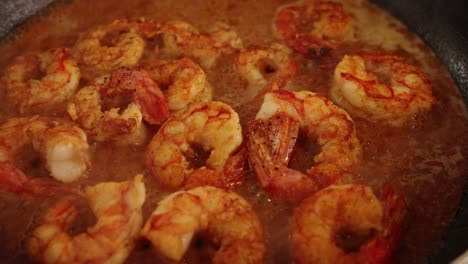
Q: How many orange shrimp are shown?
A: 14